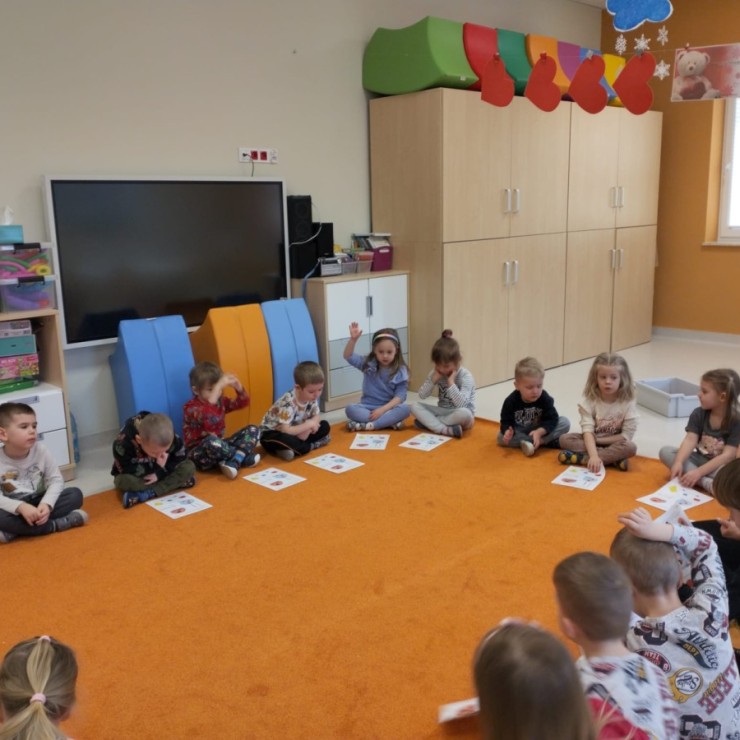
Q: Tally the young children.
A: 14